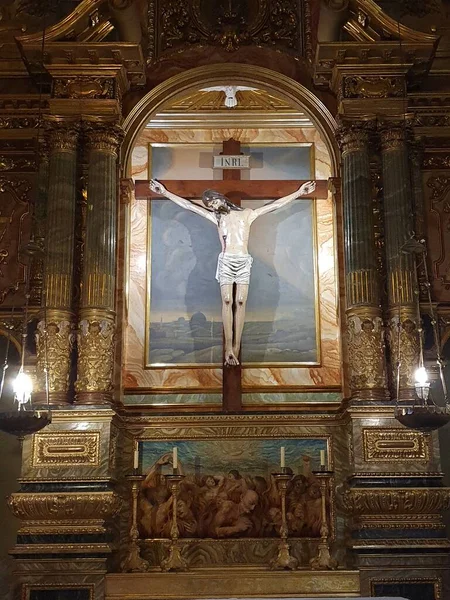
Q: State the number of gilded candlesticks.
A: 4